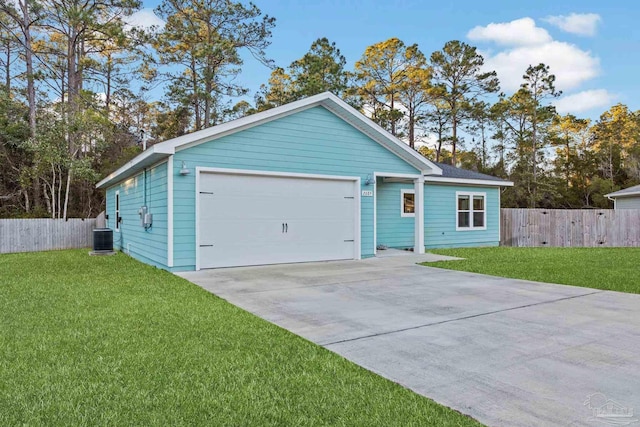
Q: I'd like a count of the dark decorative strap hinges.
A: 4